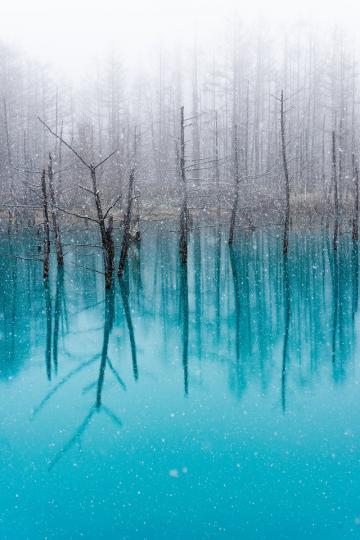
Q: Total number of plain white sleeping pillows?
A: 0